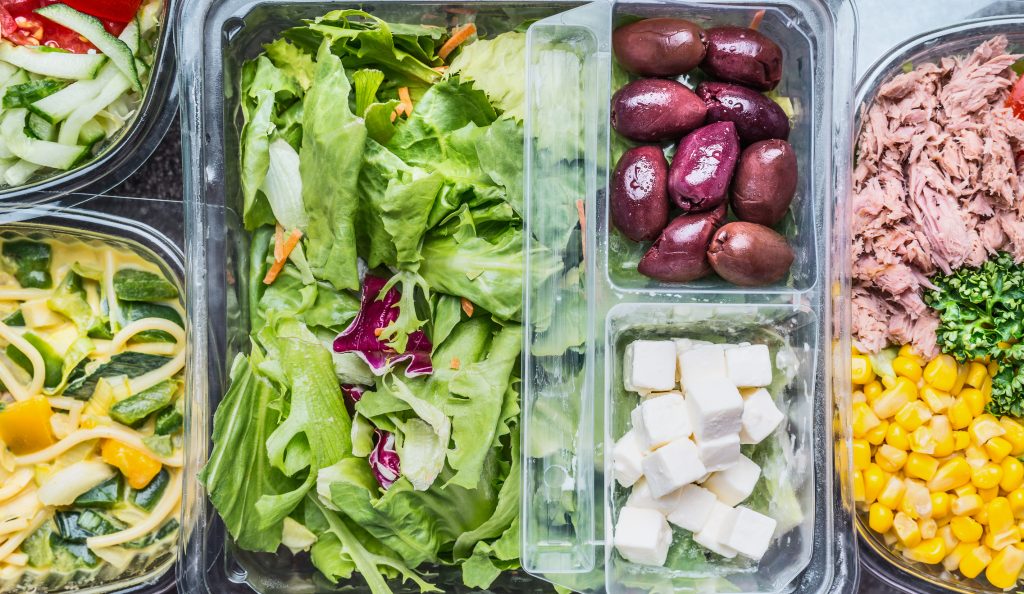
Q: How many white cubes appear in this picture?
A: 15